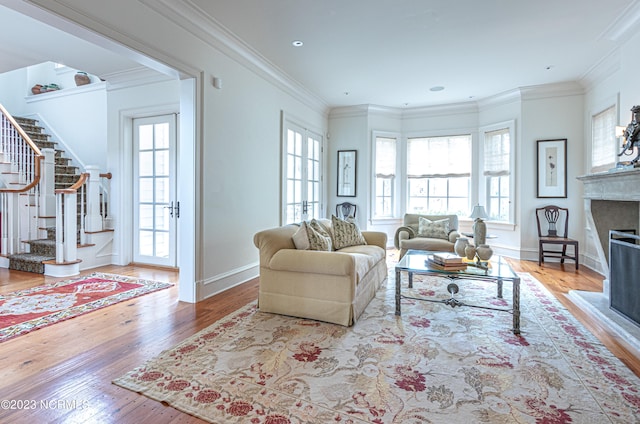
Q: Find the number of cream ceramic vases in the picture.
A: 3